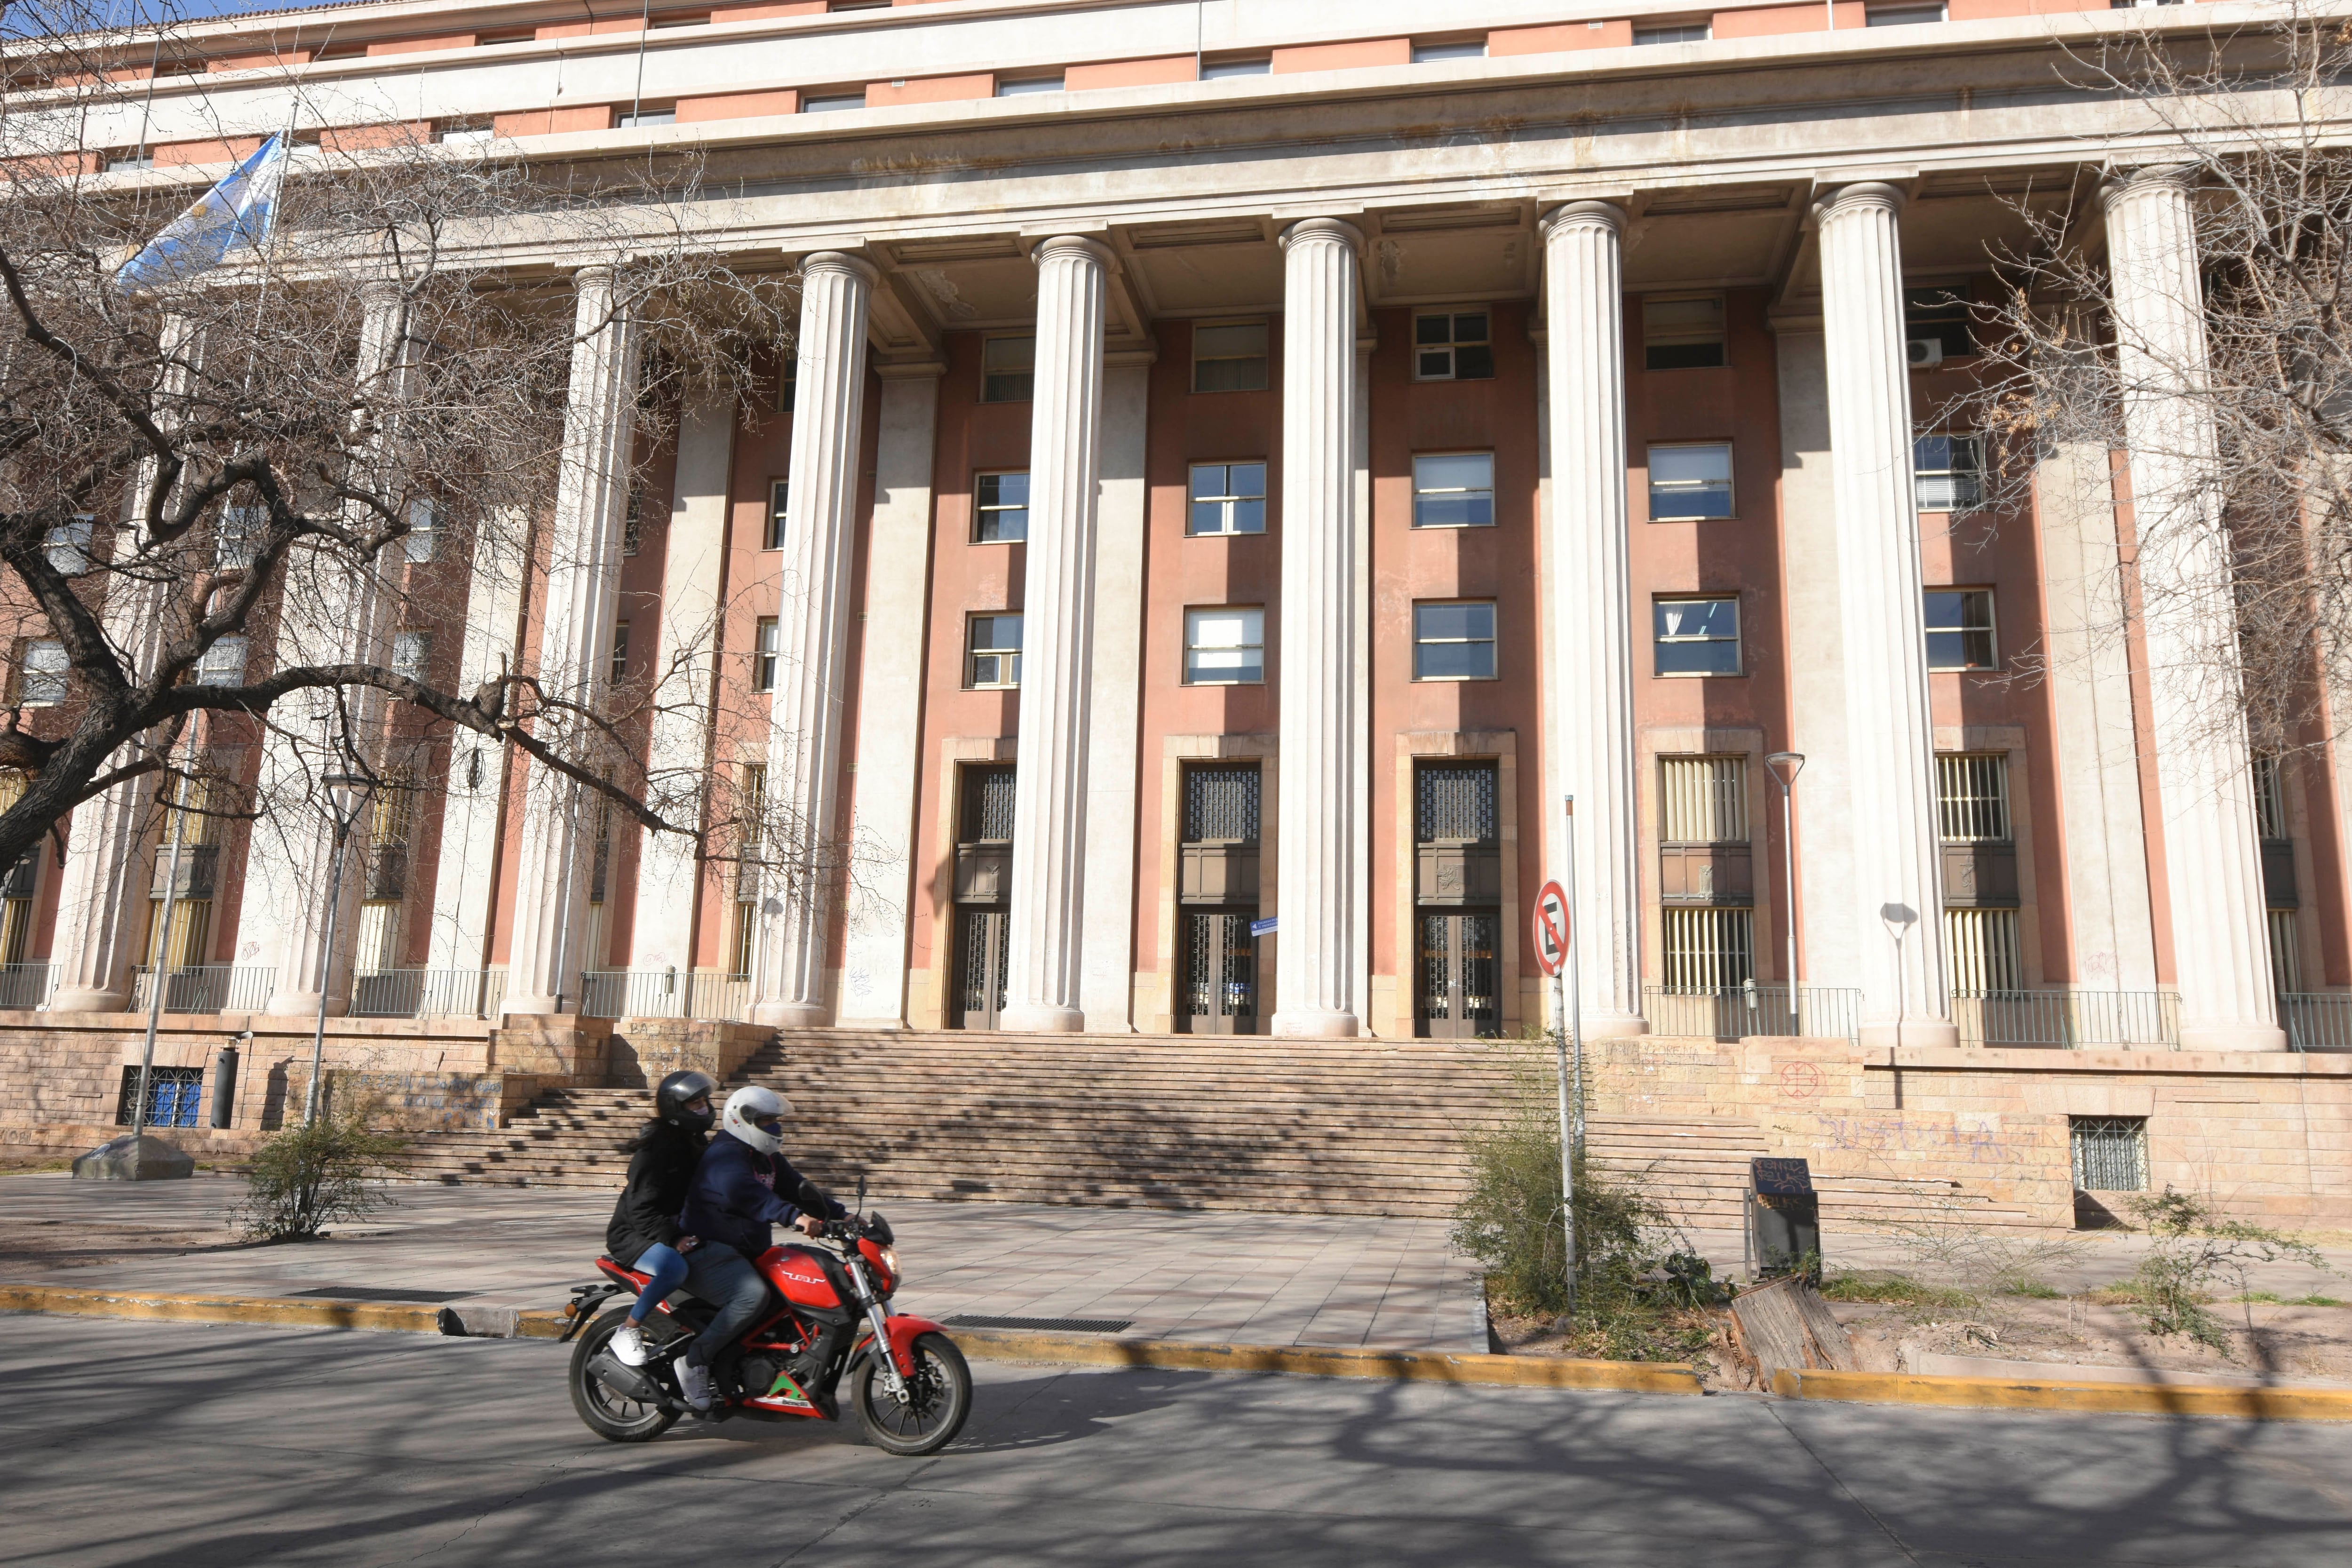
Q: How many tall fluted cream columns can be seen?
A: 9